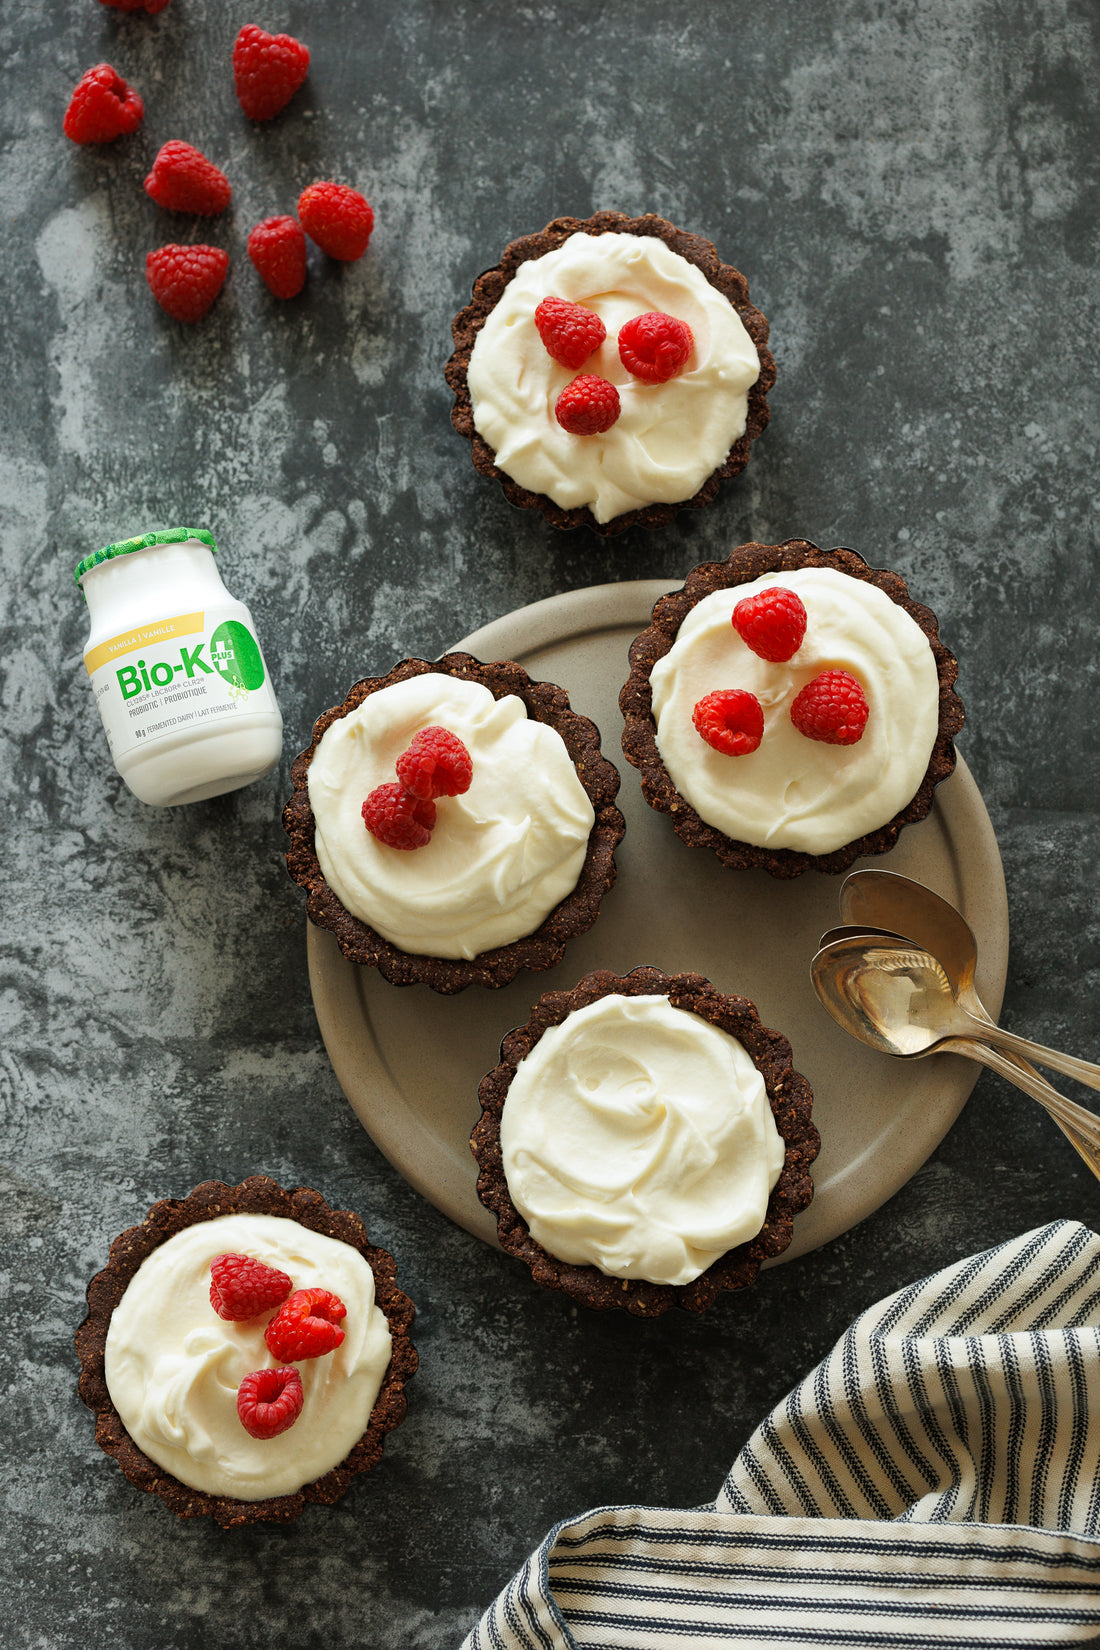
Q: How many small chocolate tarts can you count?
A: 5